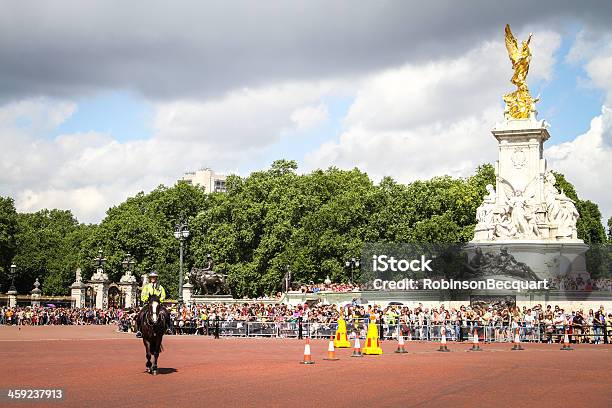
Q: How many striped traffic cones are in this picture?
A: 8